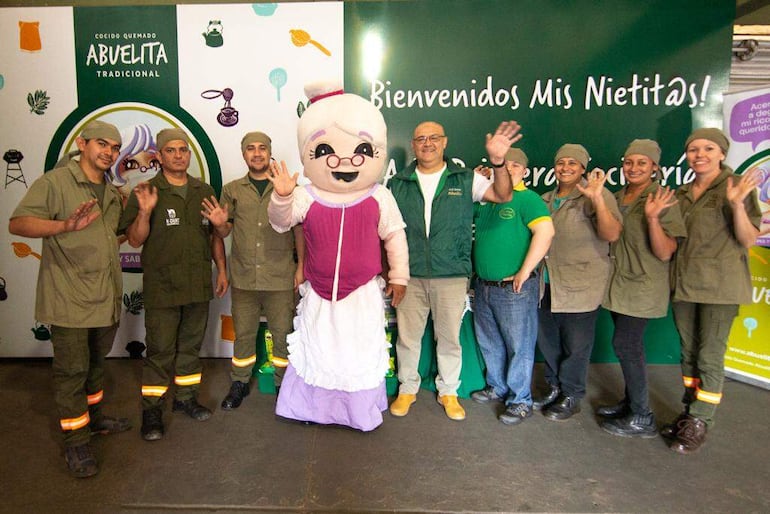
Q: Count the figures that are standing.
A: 9